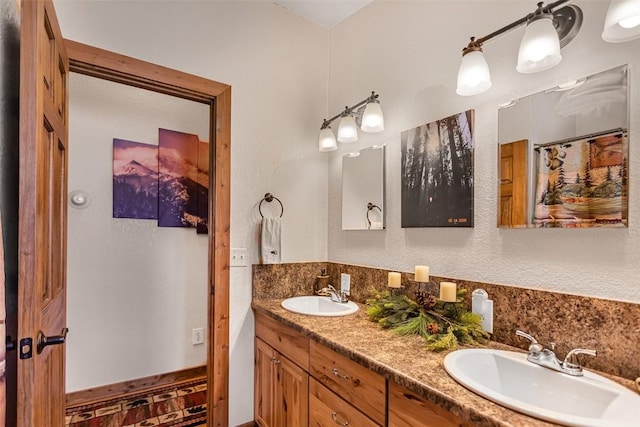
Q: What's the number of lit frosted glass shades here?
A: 6